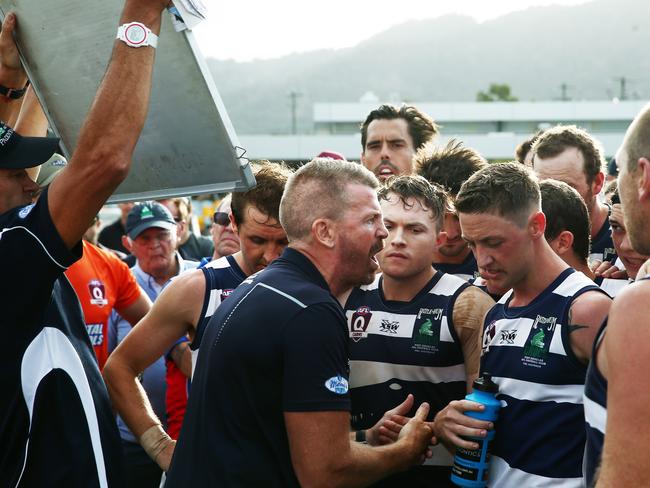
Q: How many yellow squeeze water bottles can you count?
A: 0